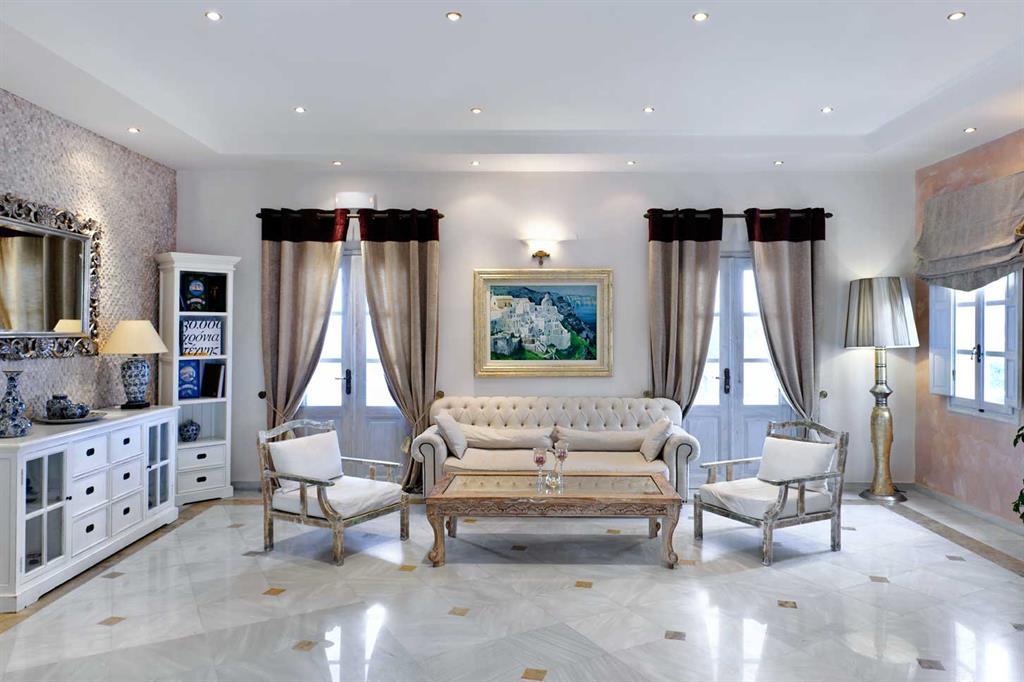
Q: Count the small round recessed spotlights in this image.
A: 14